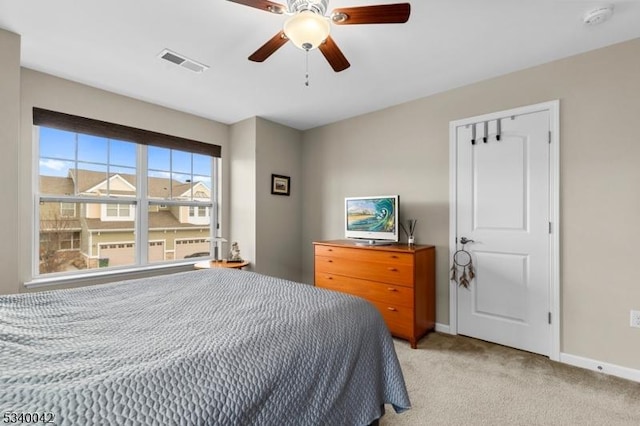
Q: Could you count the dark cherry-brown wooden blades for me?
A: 4